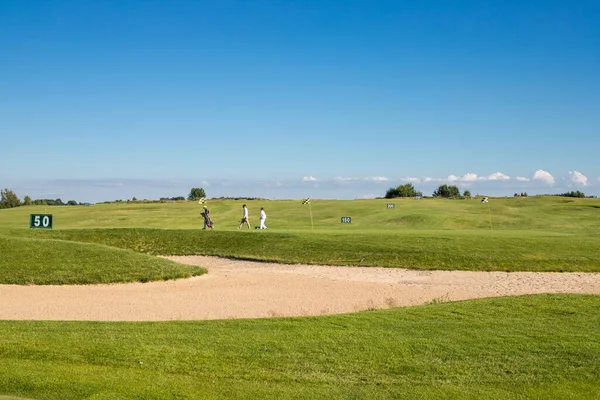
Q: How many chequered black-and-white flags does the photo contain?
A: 3